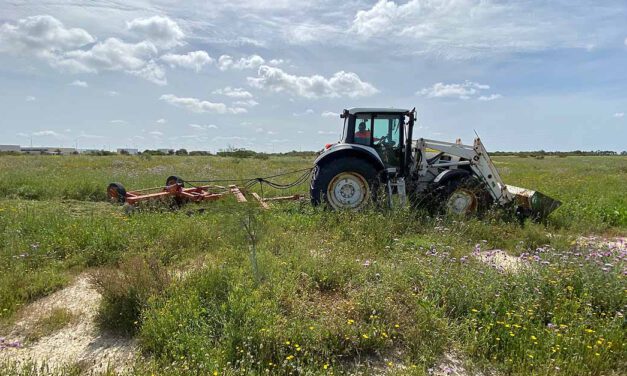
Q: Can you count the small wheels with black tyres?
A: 2